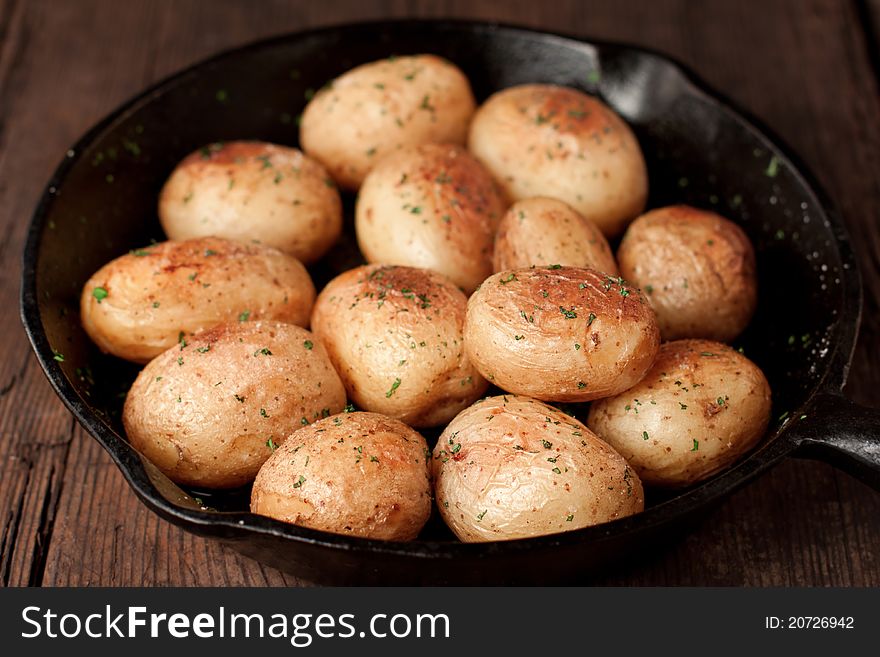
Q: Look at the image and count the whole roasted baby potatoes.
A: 13